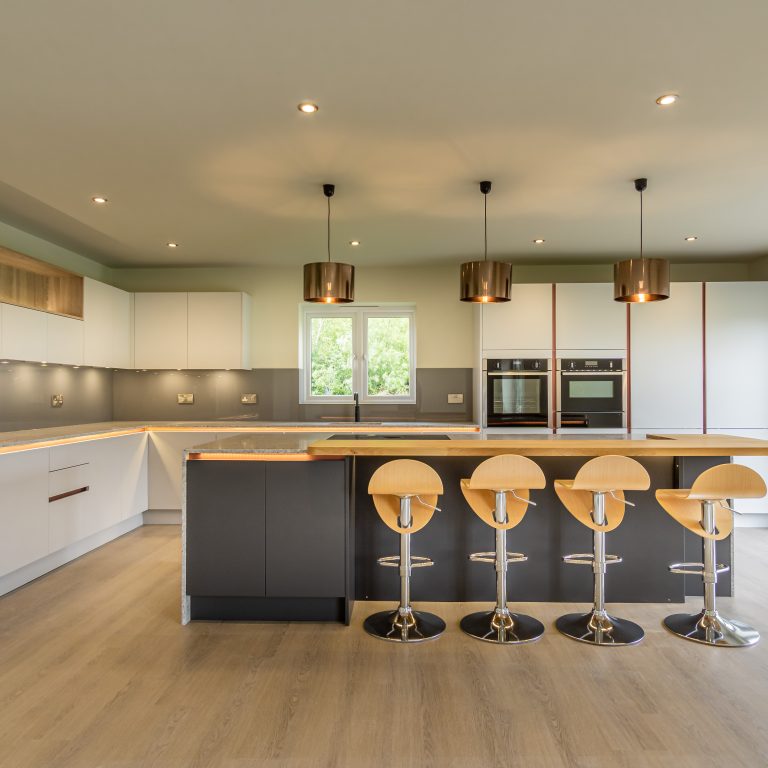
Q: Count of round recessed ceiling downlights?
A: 7